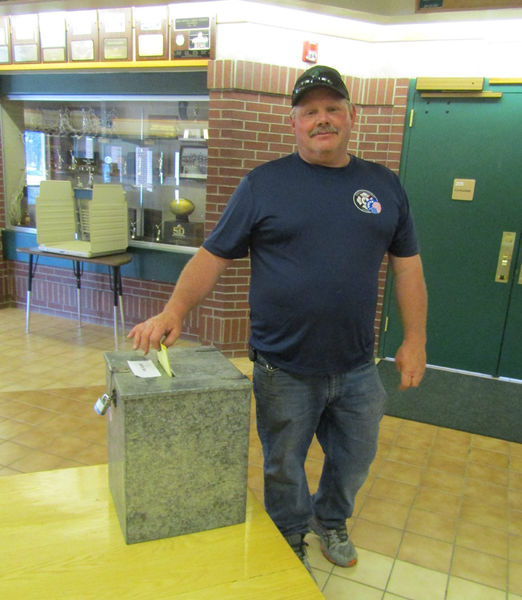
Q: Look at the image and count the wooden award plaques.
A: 7